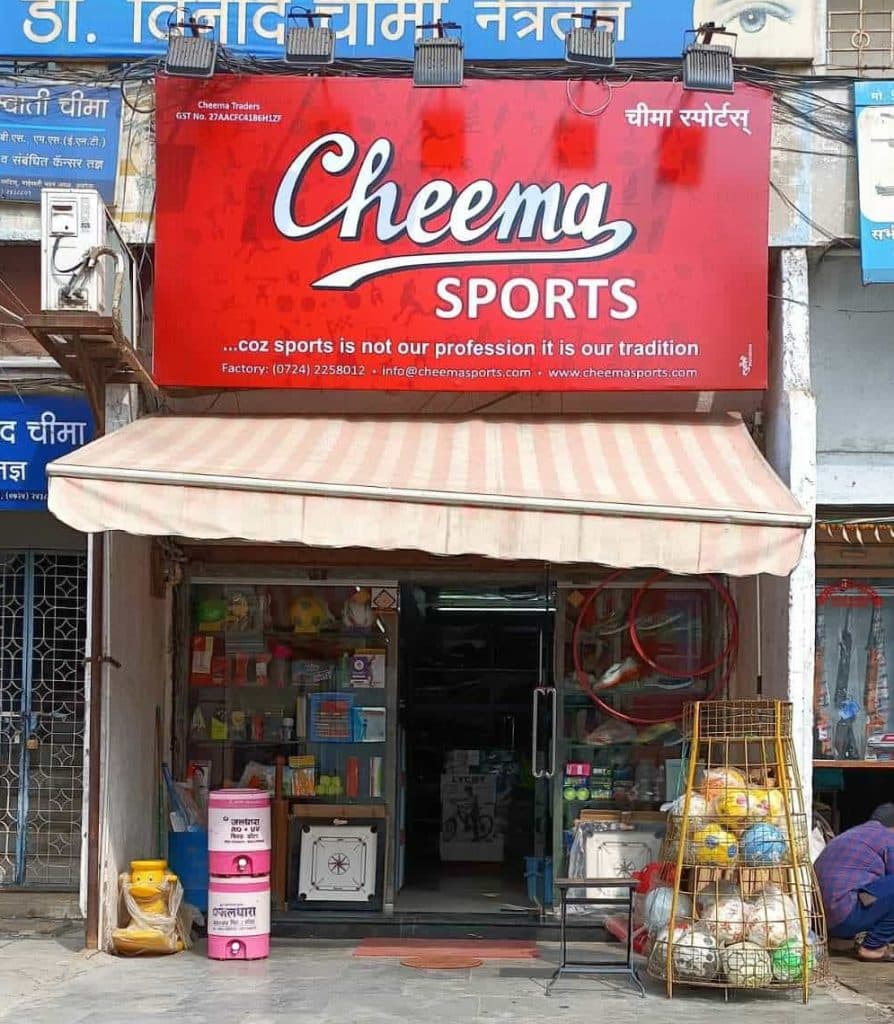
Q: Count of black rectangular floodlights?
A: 5